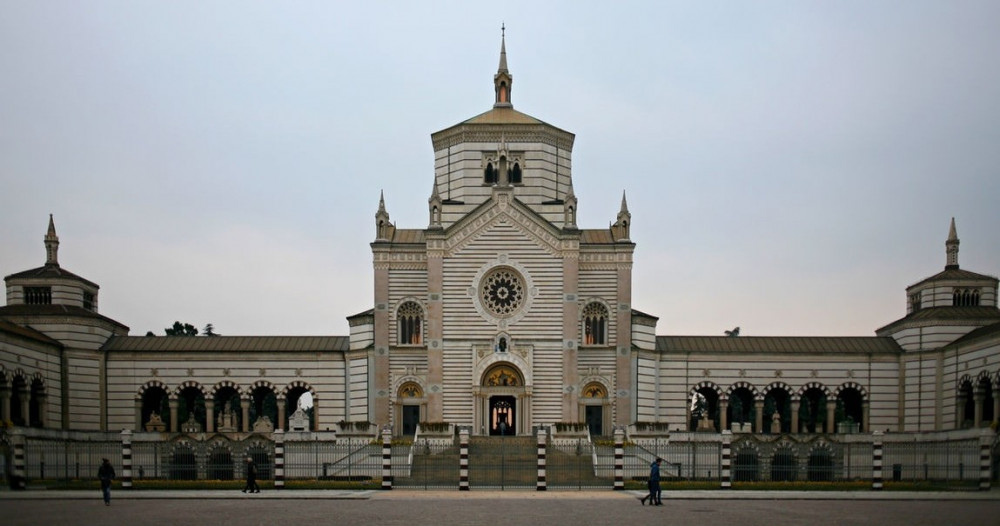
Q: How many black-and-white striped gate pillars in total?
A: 10